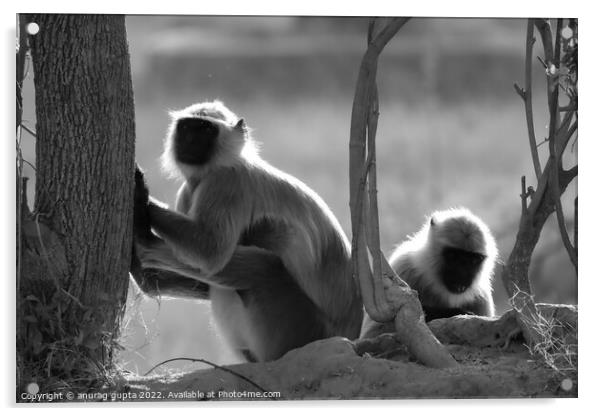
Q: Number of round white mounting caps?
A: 4